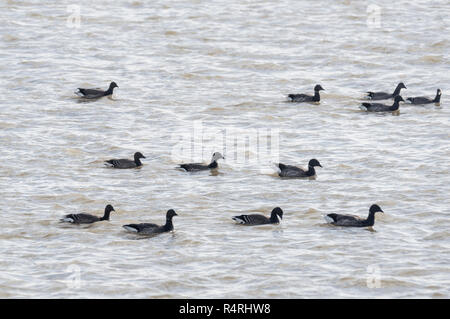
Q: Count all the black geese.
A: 12